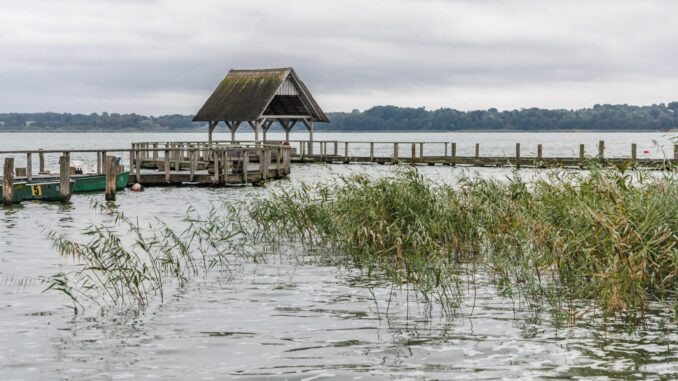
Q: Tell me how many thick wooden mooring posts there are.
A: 3